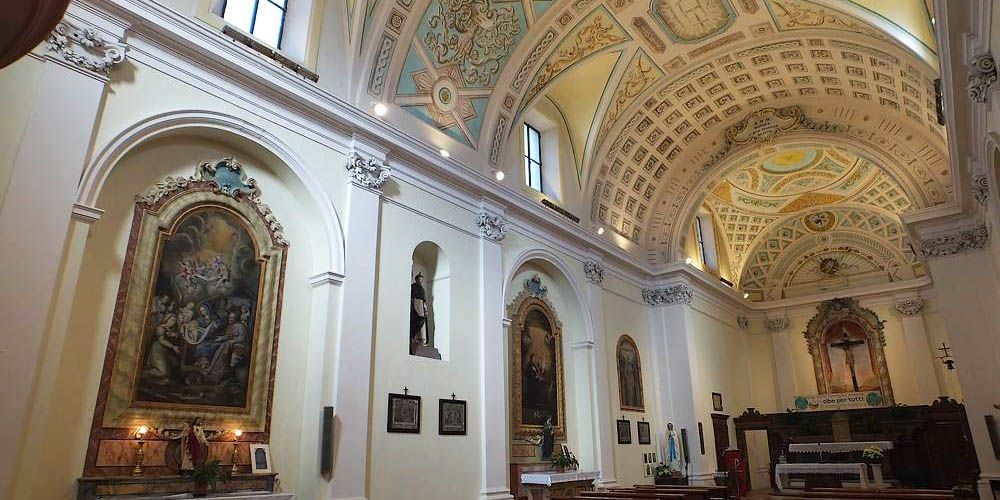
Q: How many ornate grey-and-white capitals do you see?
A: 11